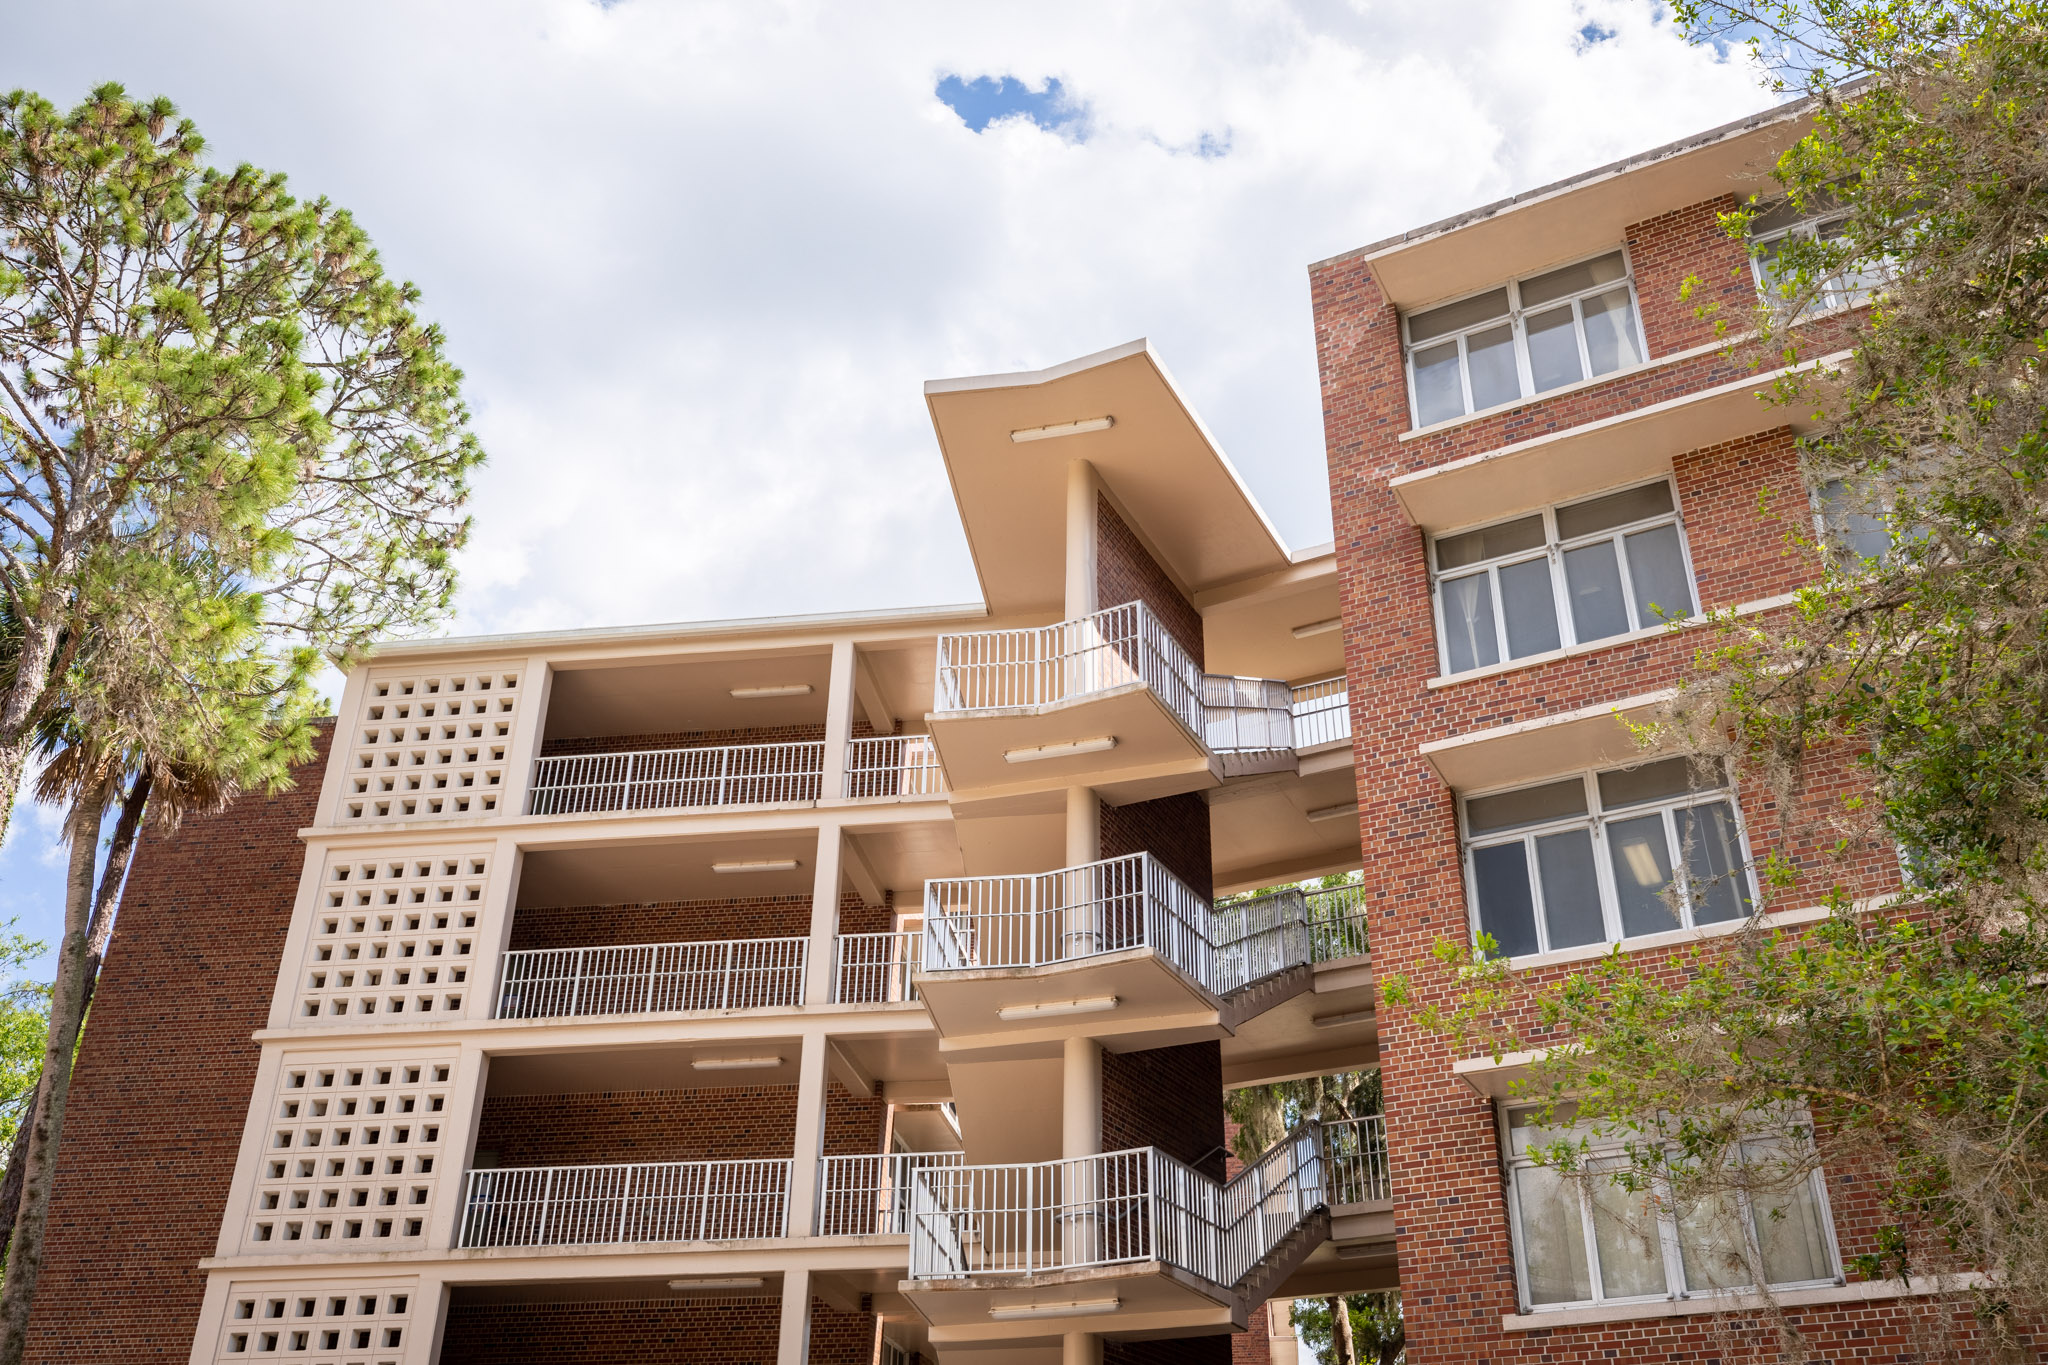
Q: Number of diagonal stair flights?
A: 3